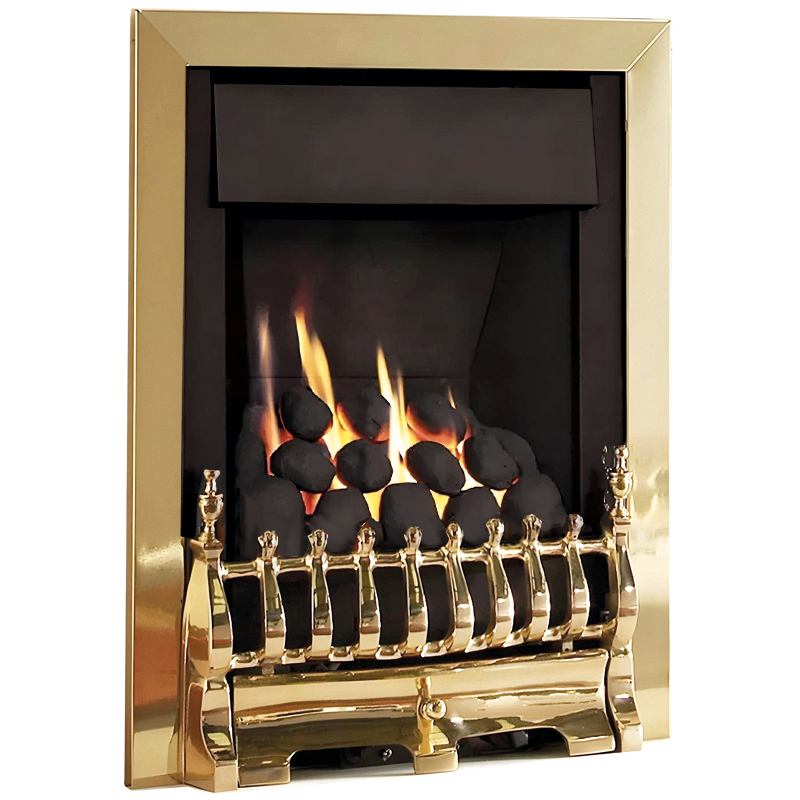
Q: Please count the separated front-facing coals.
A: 12